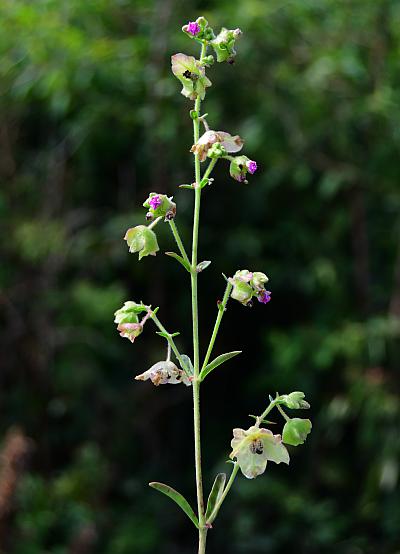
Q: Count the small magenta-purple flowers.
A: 4